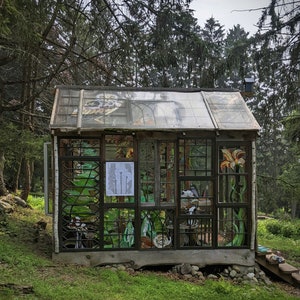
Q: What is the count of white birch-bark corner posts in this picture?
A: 2